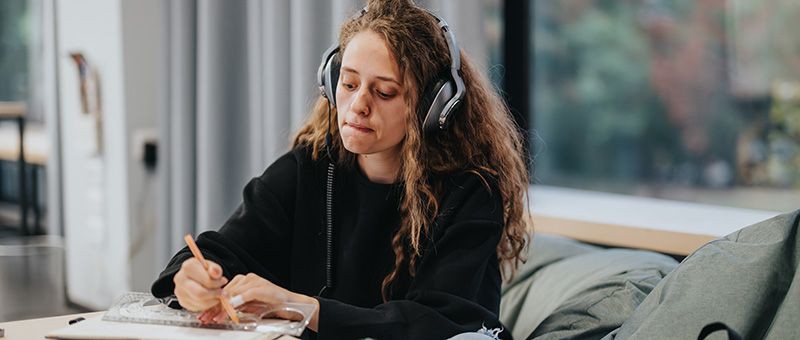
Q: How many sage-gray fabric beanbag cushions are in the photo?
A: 2